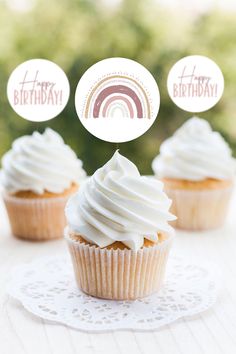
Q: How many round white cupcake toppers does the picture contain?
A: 3